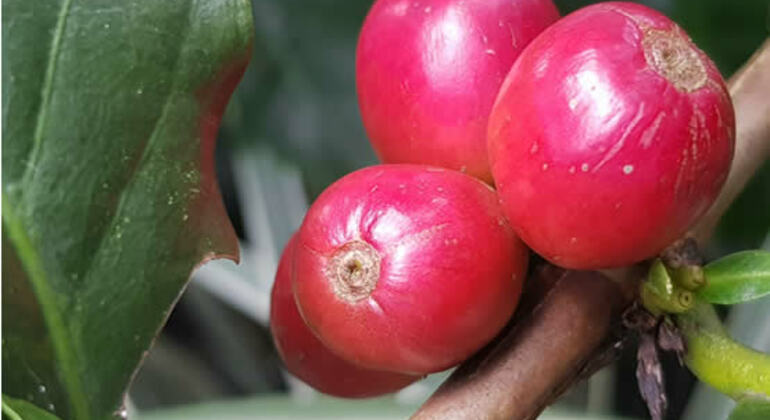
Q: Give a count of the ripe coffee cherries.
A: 4